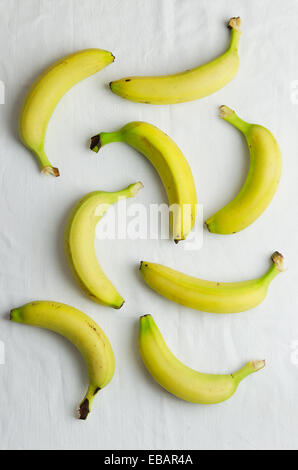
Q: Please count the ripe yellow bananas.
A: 8